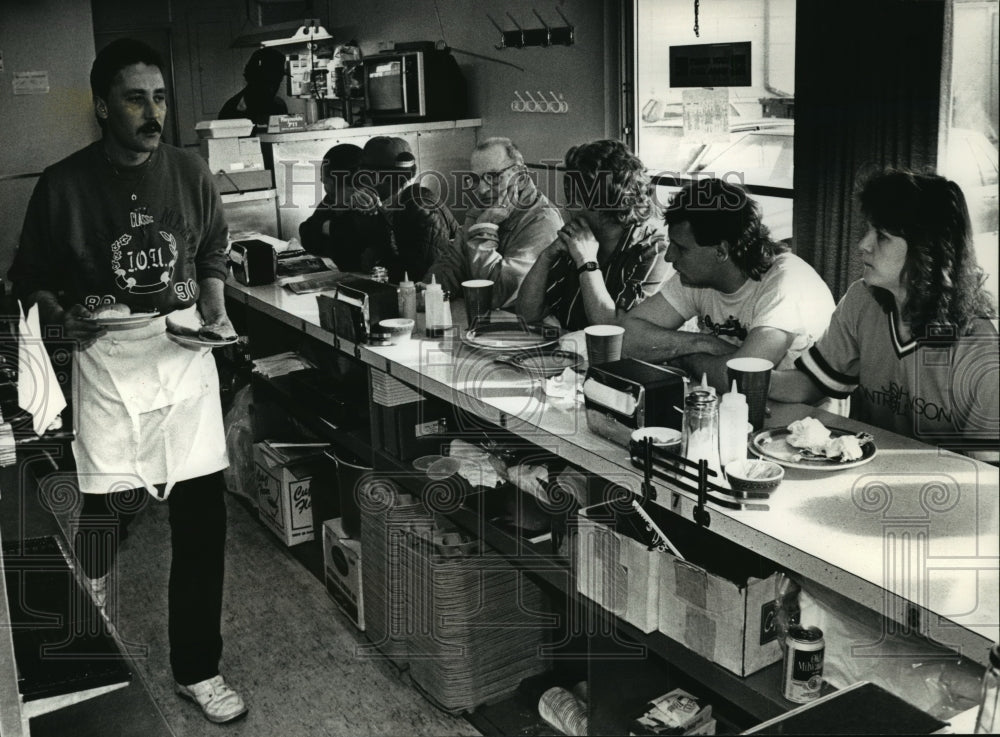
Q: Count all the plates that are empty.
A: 2